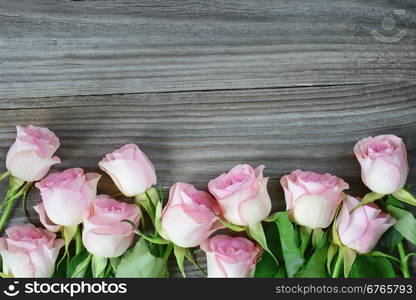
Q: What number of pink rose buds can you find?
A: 11